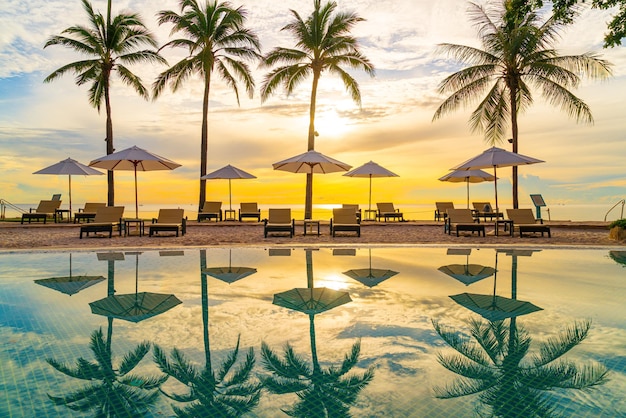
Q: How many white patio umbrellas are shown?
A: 7